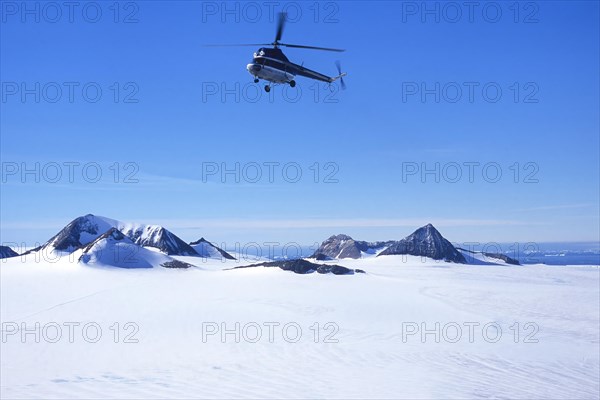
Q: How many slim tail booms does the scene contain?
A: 1